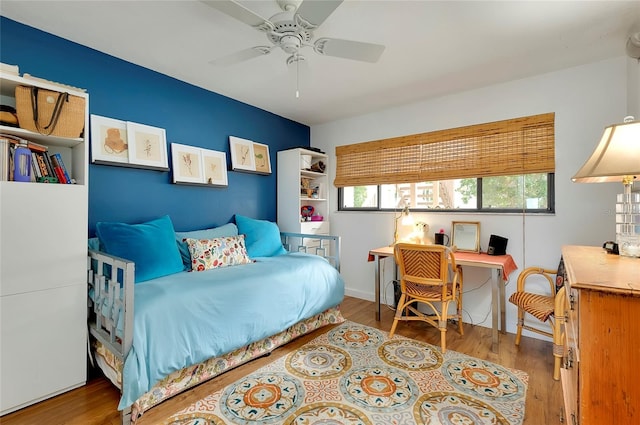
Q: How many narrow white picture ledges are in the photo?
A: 3